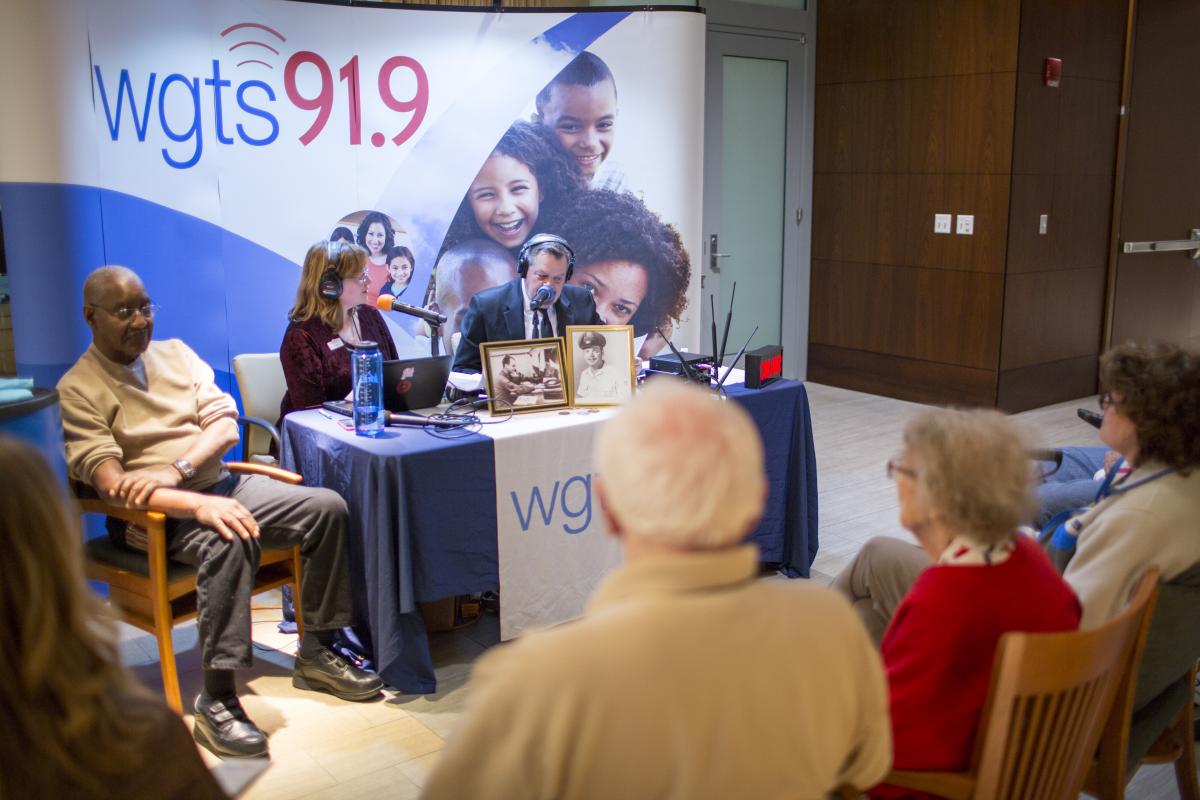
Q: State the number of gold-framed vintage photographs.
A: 2